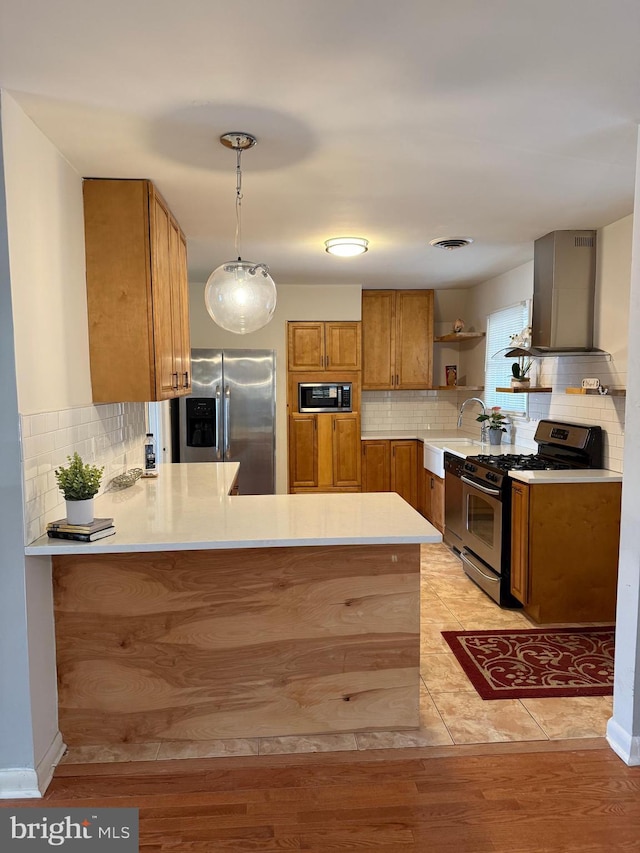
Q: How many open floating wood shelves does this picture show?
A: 4